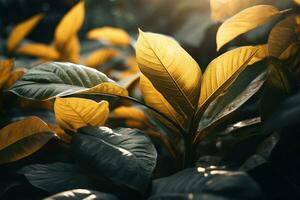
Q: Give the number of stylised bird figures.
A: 0